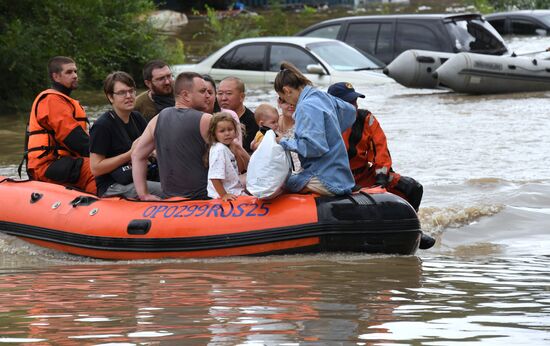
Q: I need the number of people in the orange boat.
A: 11